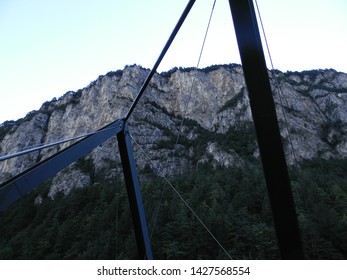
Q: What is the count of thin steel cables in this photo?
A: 3